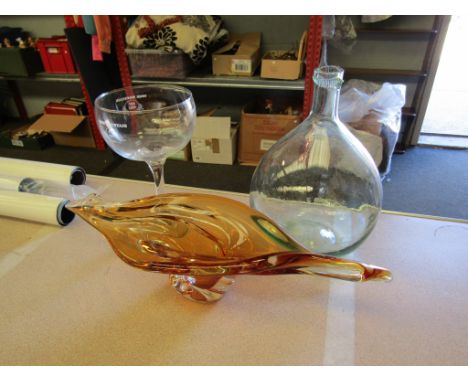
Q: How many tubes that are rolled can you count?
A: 3